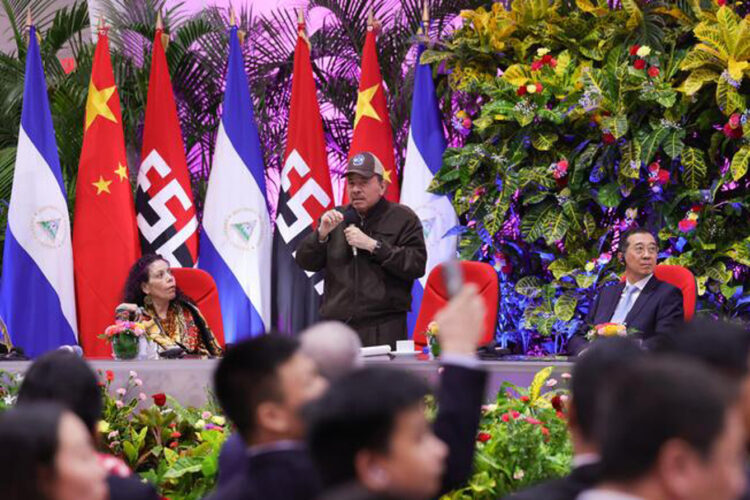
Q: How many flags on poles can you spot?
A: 7